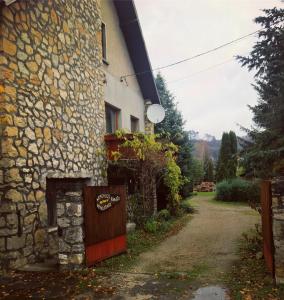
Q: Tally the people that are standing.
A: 0